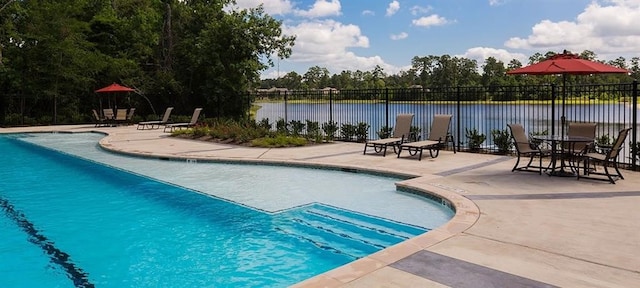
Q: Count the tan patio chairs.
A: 11